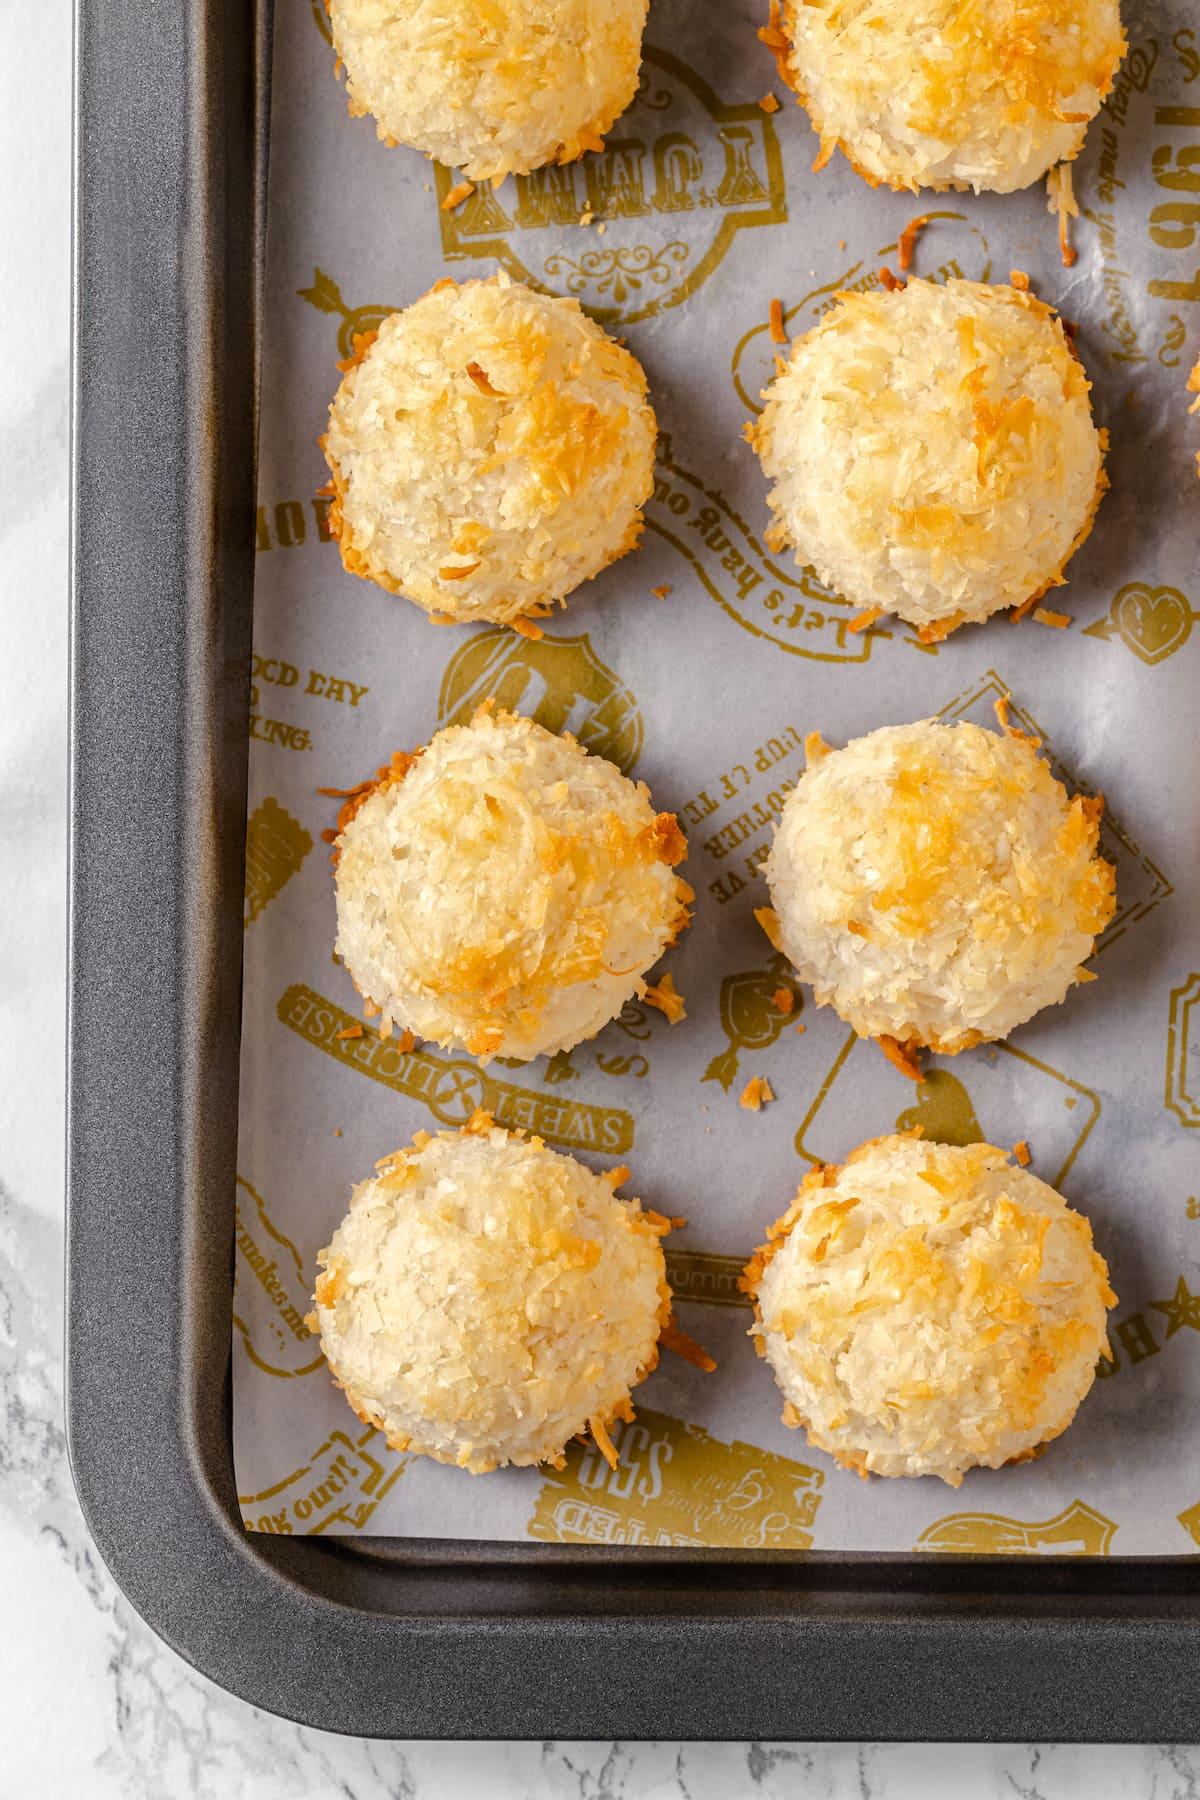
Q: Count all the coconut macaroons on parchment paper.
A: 8